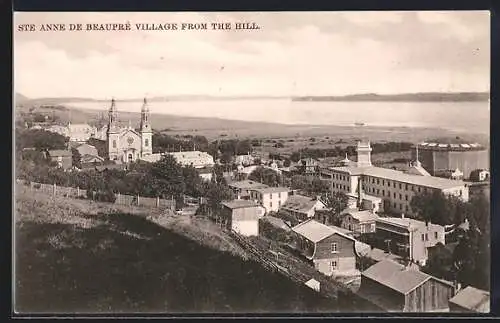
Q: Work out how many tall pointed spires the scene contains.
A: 2